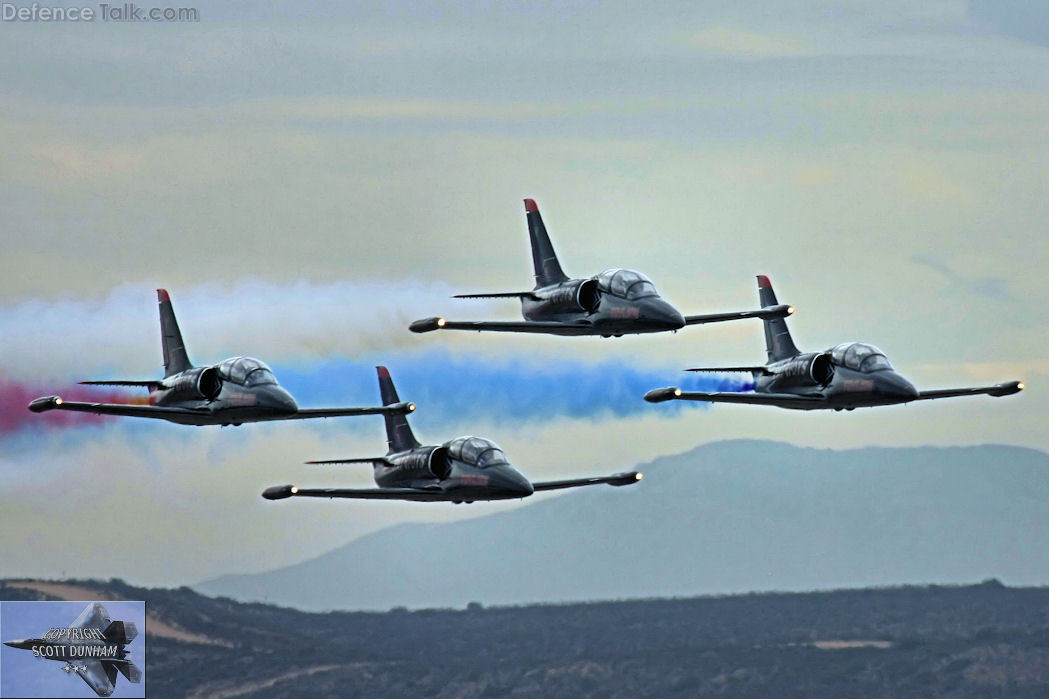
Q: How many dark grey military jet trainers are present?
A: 4